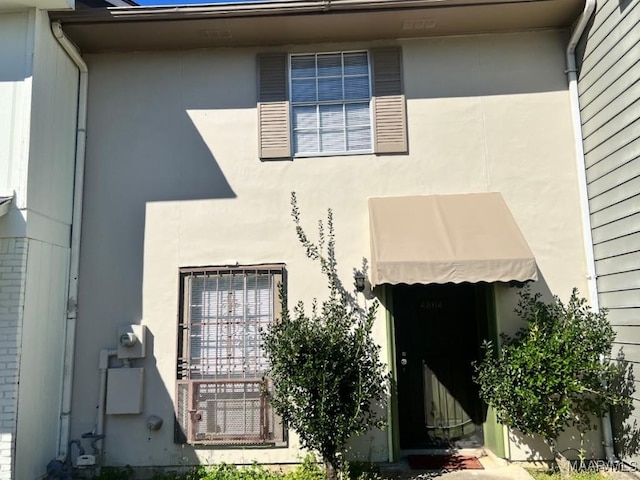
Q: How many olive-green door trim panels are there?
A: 2